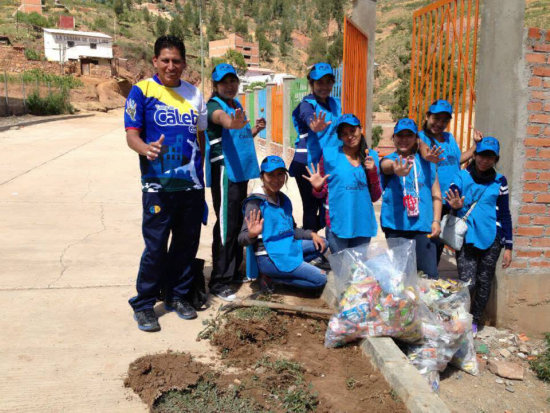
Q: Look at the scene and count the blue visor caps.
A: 7